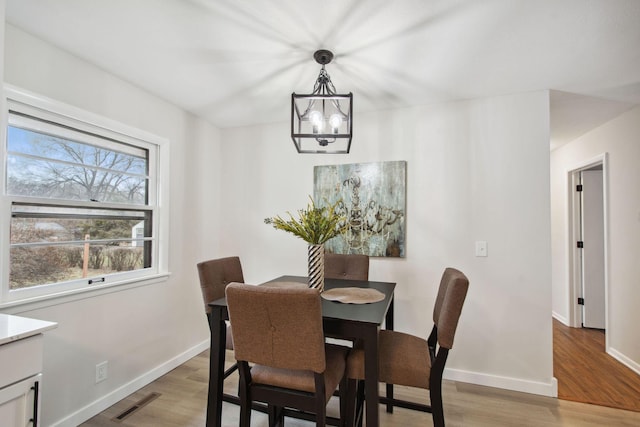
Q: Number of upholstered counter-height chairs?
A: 4